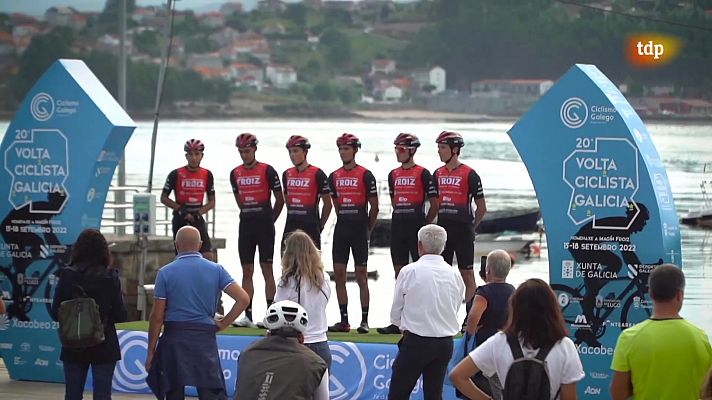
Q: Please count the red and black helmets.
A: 6